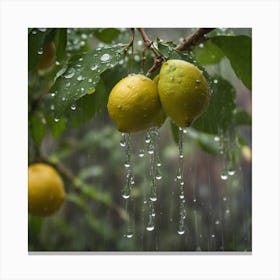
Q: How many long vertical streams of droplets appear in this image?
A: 3